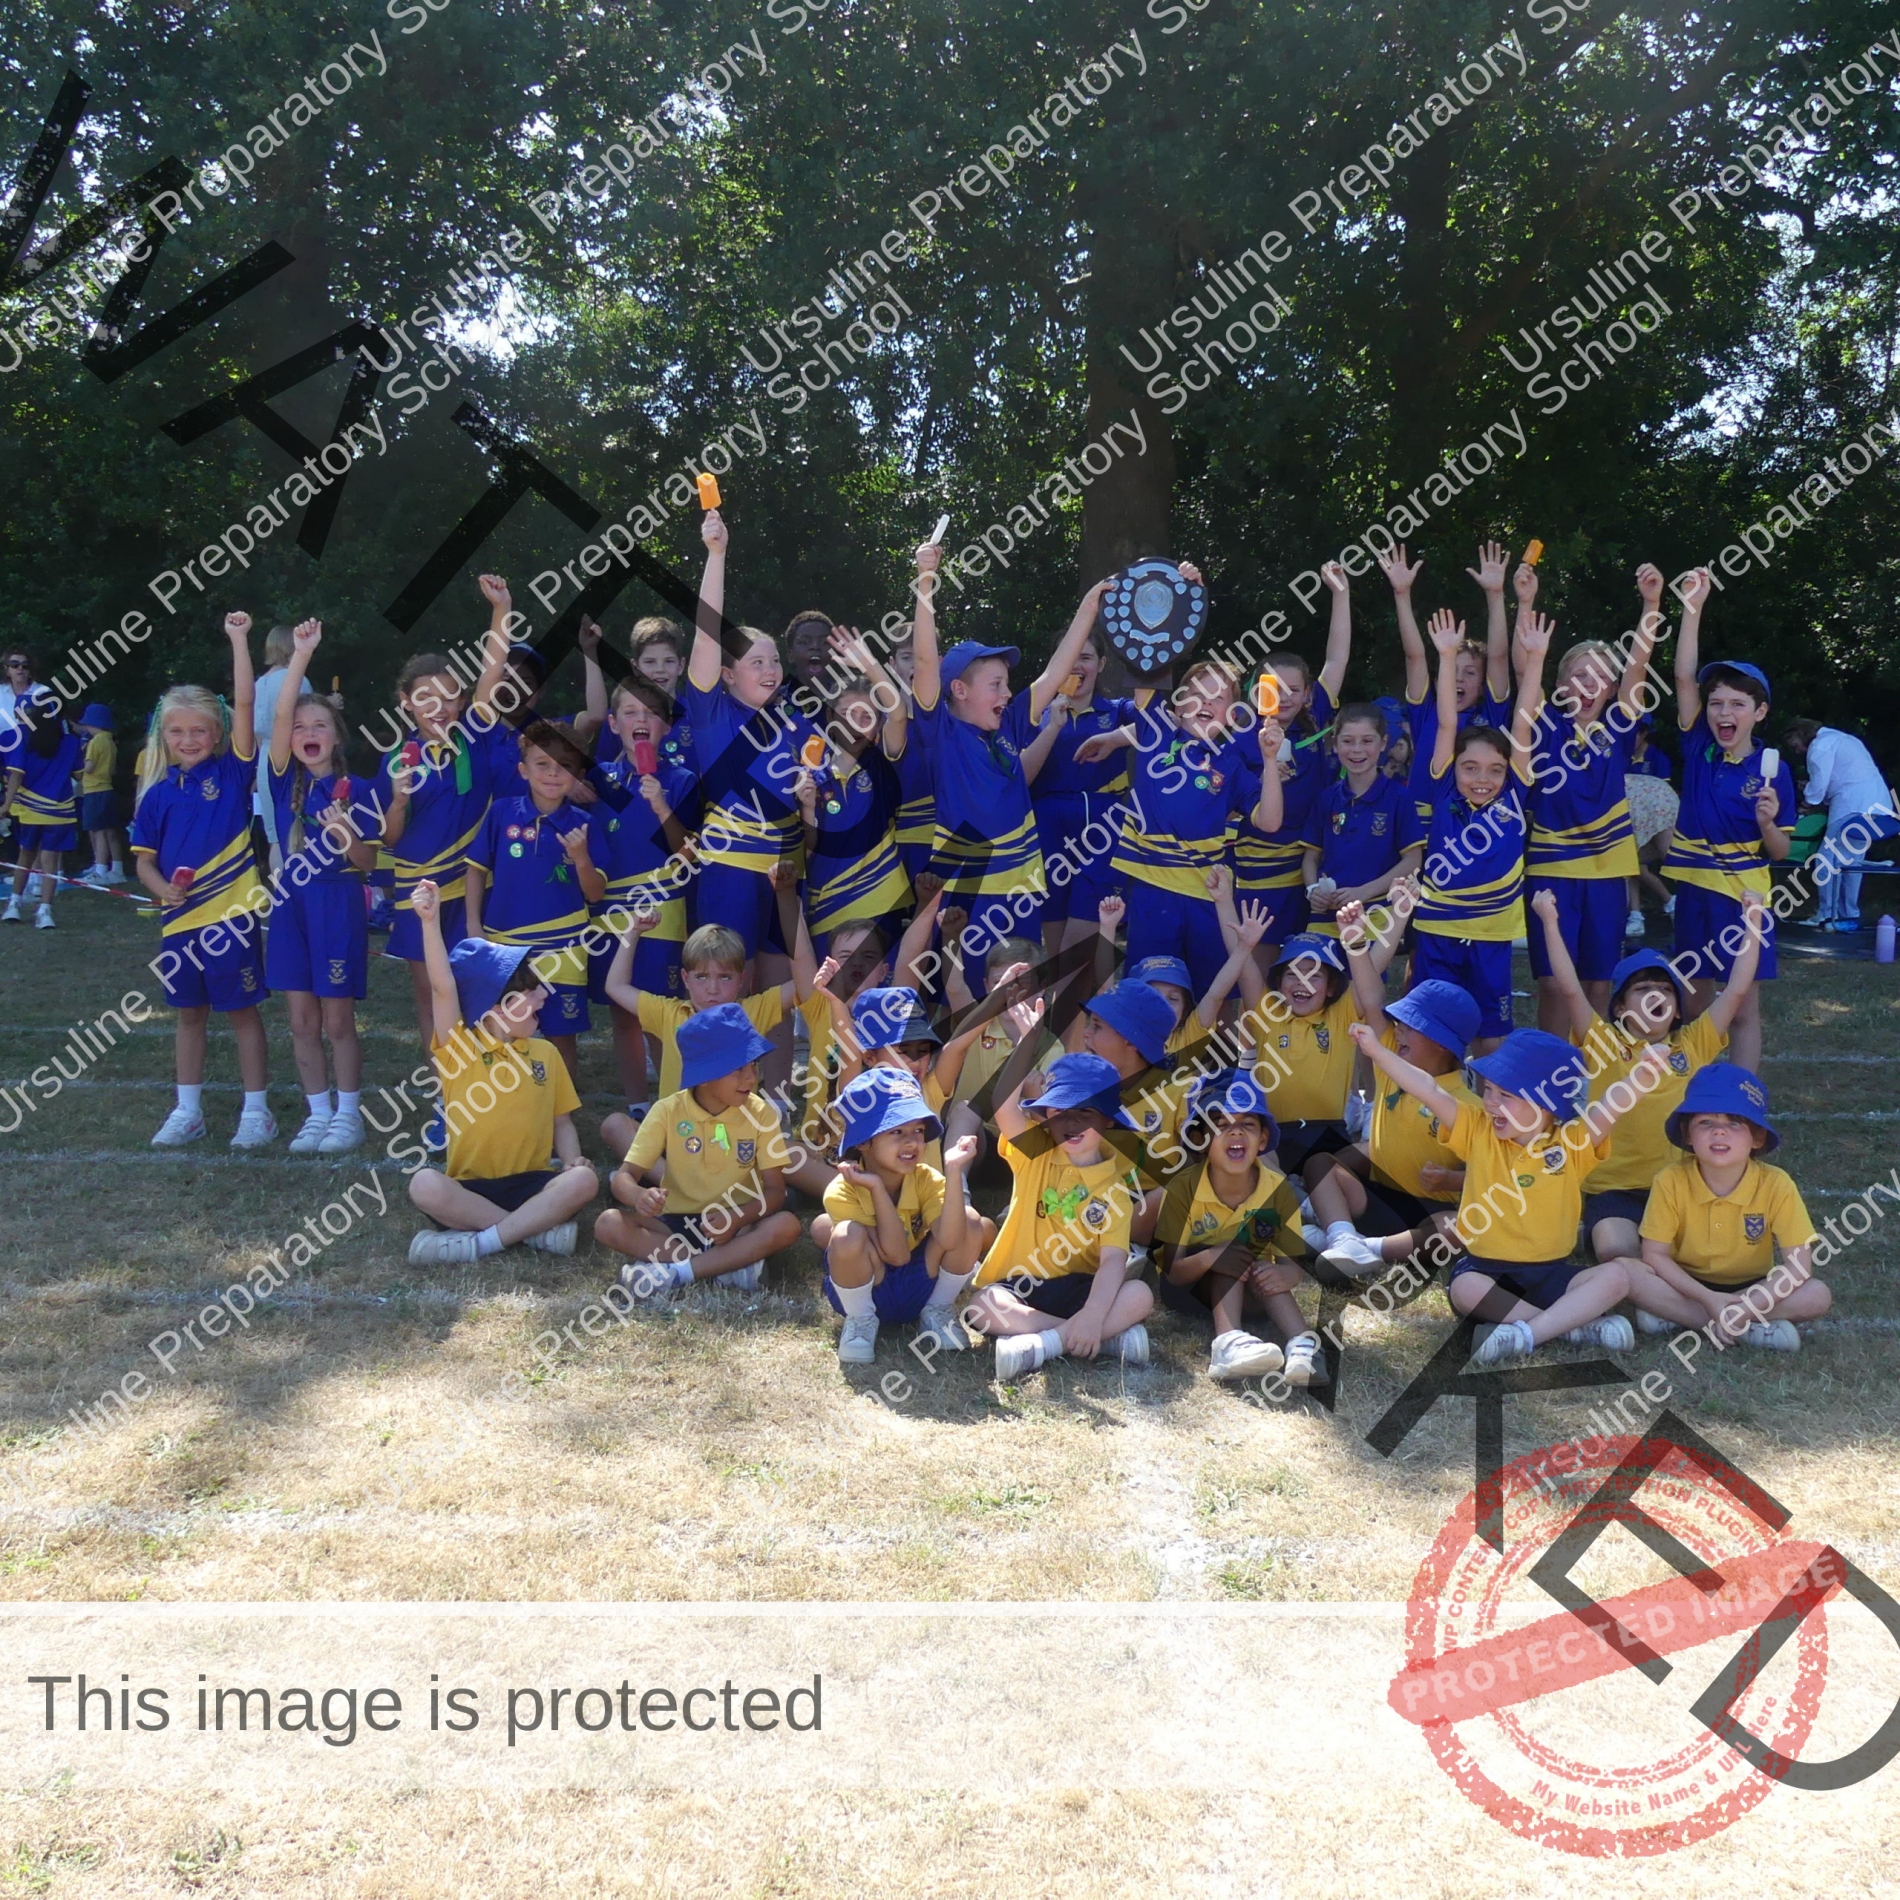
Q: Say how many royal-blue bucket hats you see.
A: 14